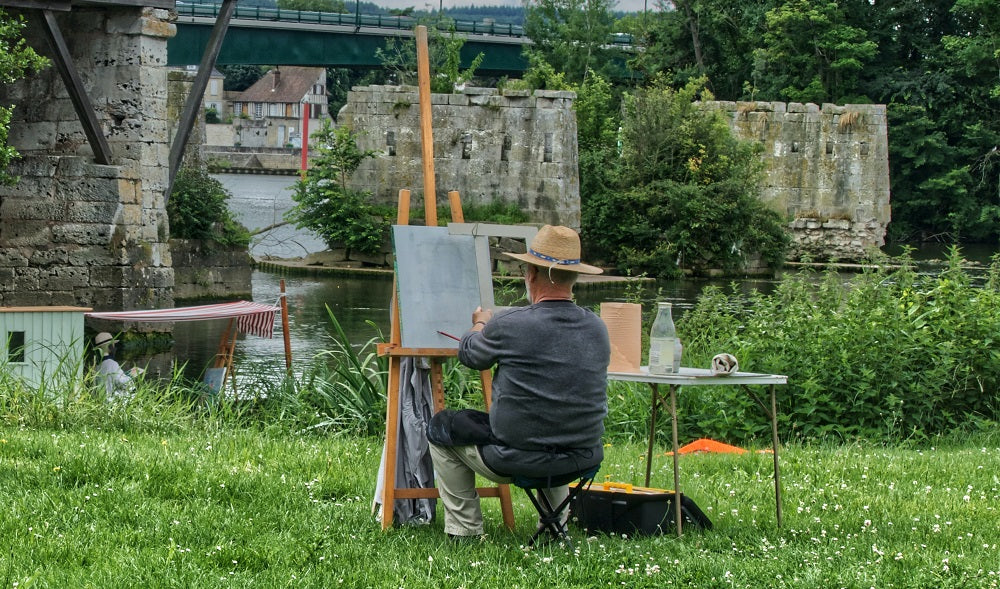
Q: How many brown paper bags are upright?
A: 1